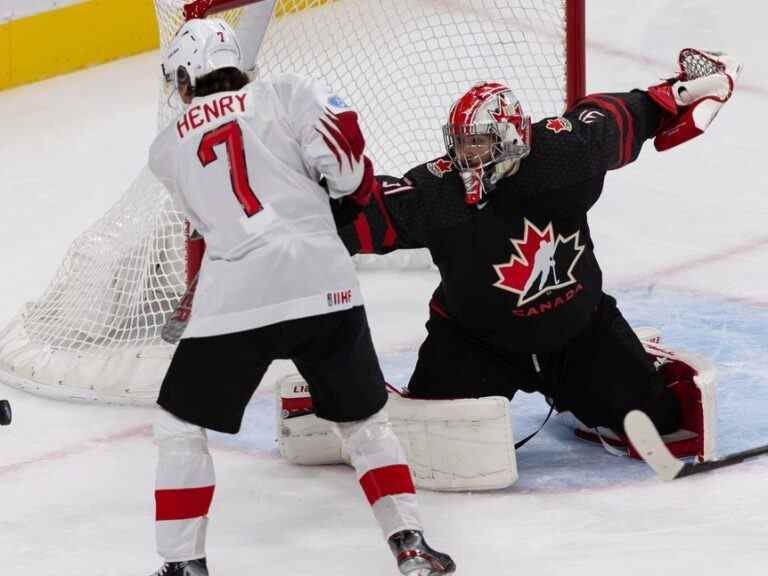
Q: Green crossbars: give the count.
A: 0